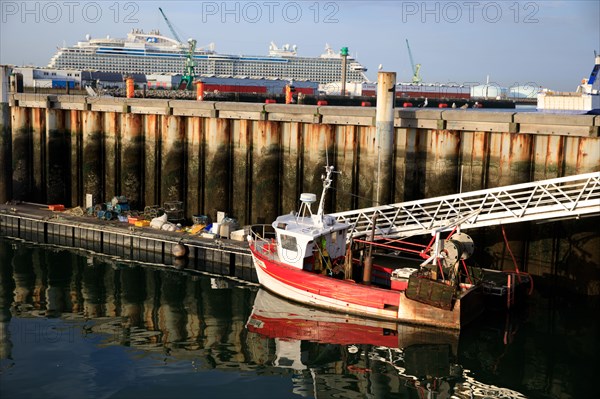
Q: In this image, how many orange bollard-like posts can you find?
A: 3